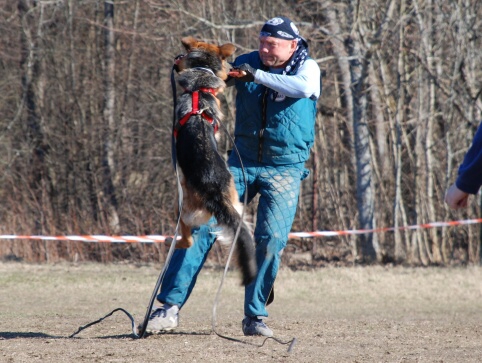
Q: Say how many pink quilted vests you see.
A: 0